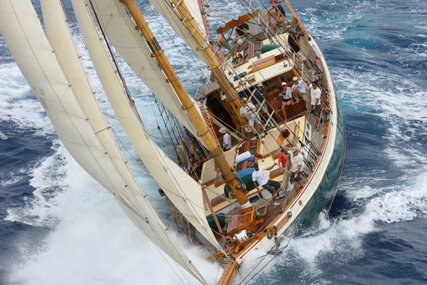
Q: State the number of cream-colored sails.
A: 5